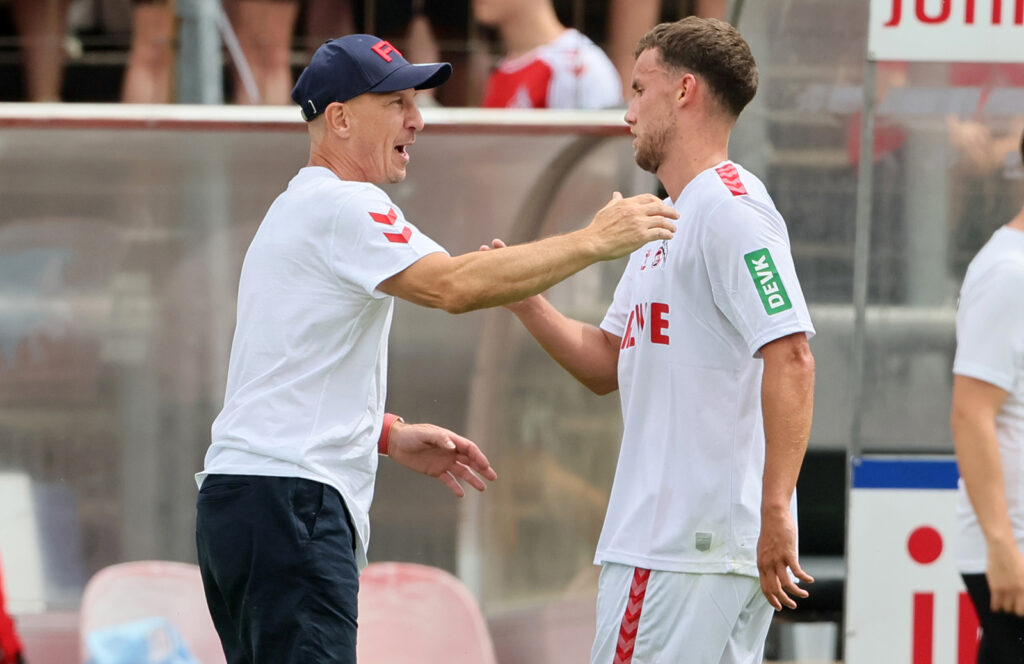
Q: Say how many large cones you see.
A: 0